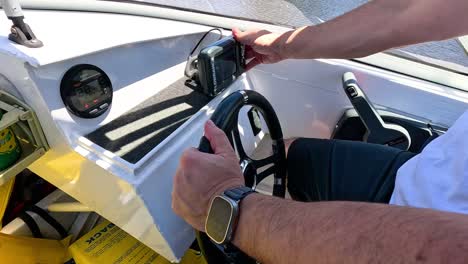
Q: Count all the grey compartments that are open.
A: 1